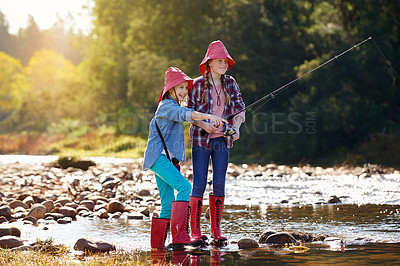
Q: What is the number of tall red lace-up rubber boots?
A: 4